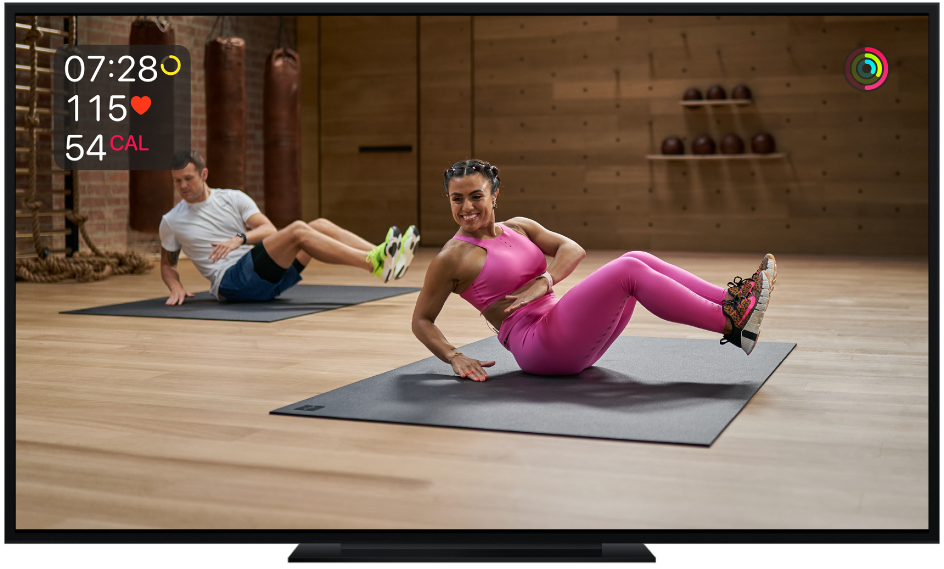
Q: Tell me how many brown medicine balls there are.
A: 7